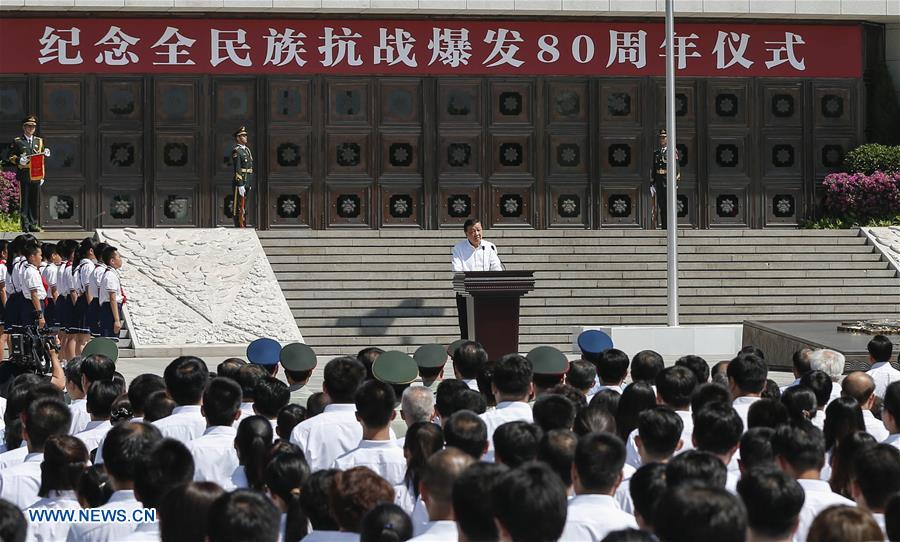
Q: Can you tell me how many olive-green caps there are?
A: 6